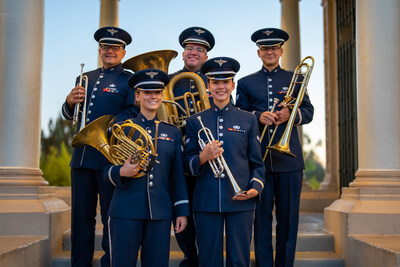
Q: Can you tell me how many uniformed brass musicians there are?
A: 5